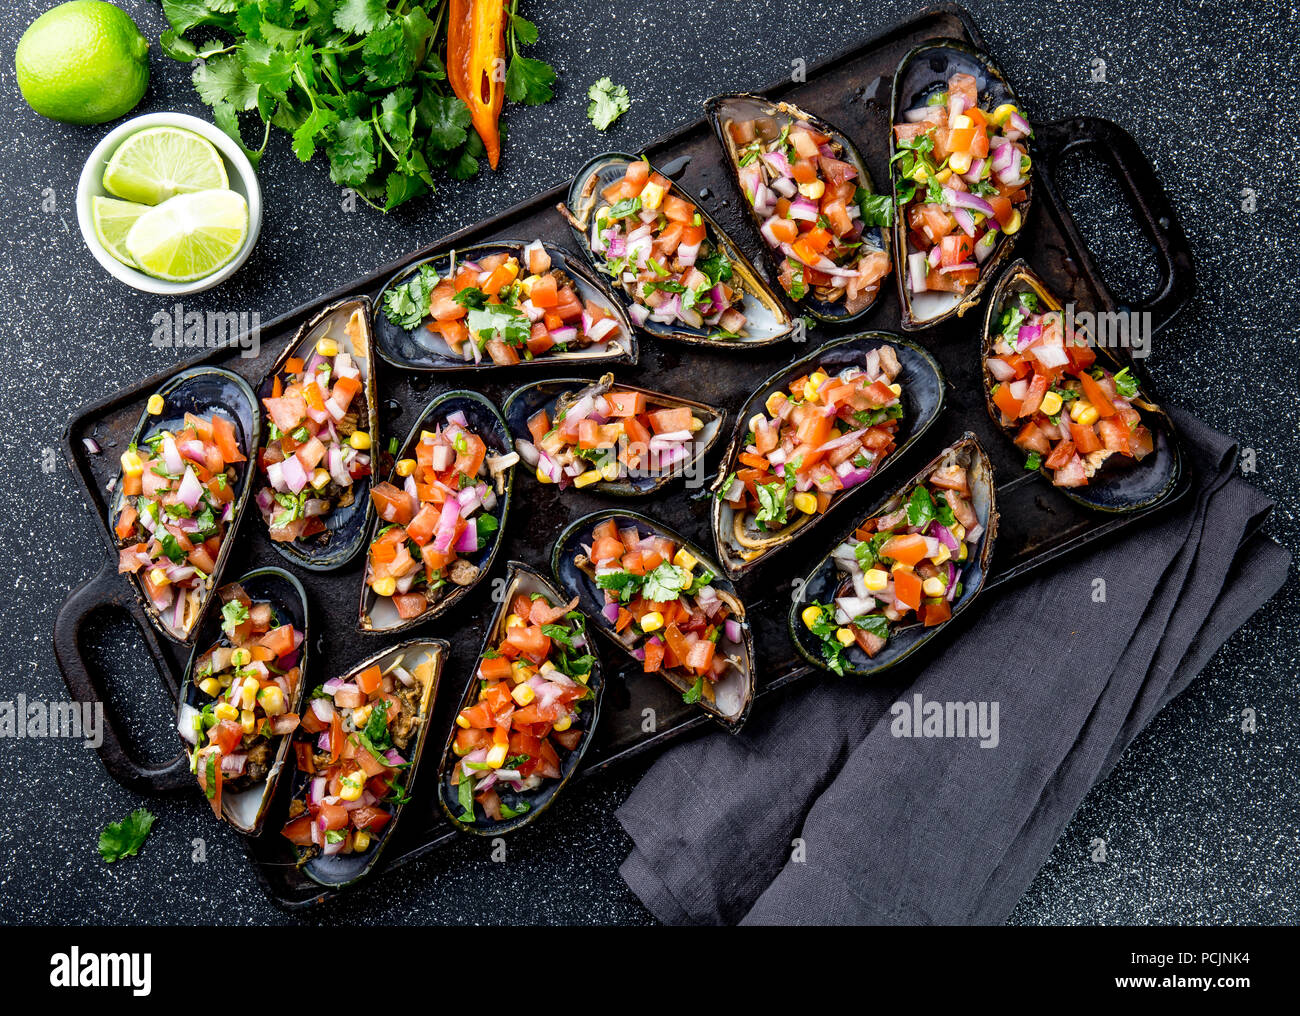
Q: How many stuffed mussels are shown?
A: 15